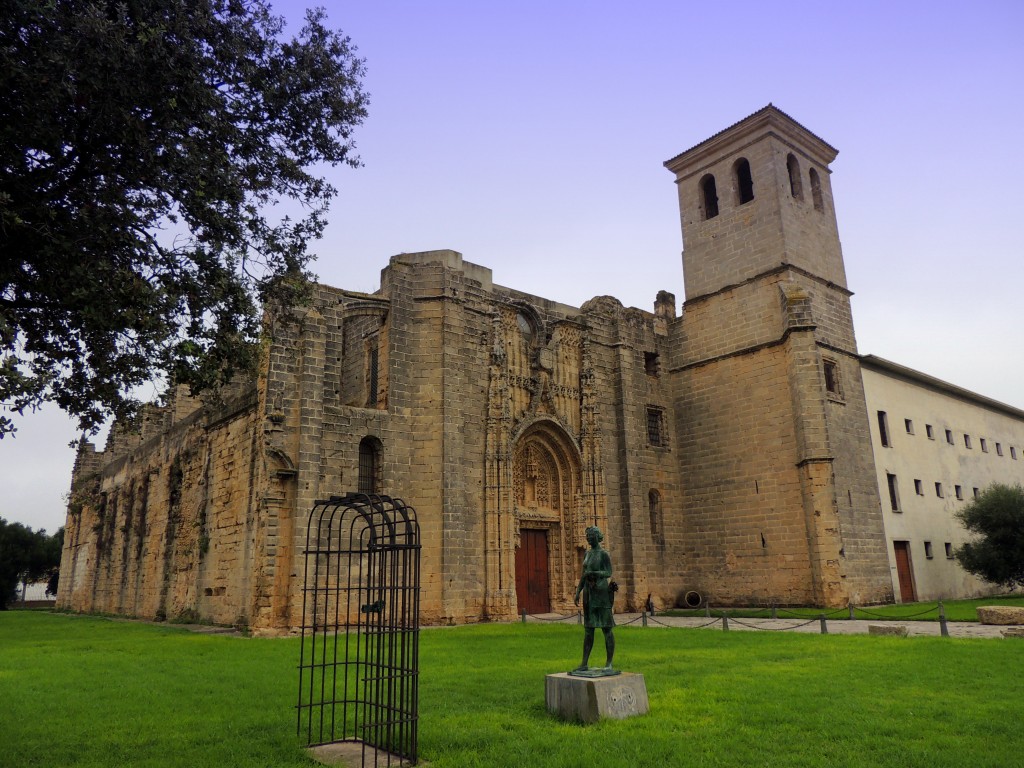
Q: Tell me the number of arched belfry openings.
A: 4